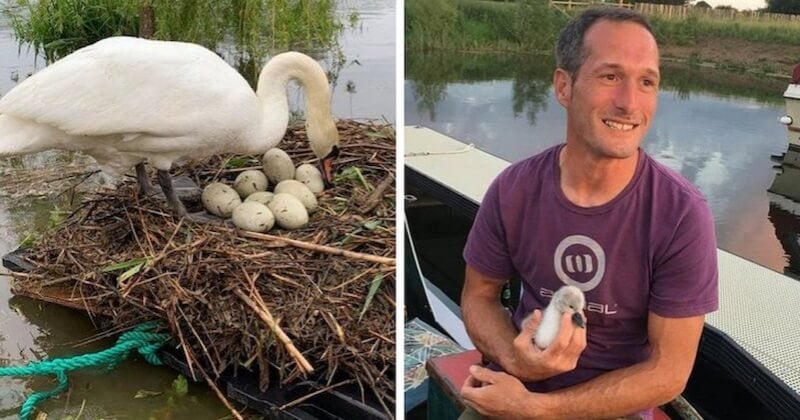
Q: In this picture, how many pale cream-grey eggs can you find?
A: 8